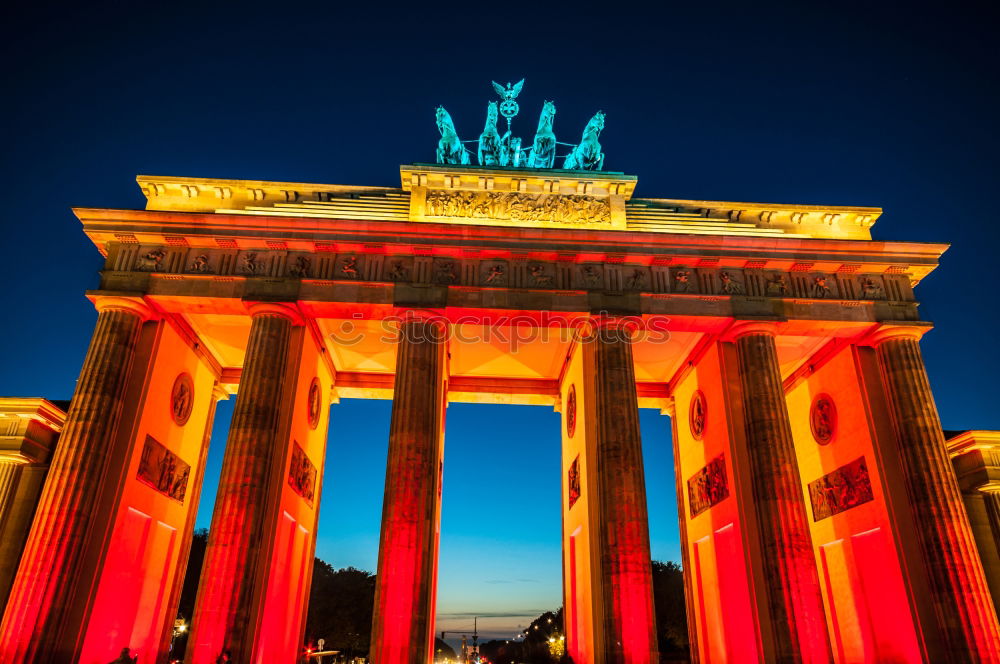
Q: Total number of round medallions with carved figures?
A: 5